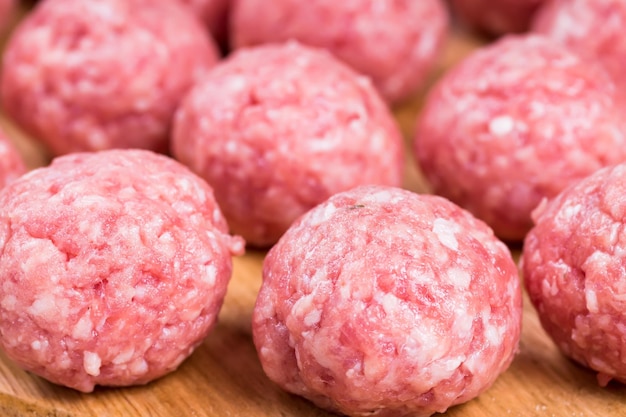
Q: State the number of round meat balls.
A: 12